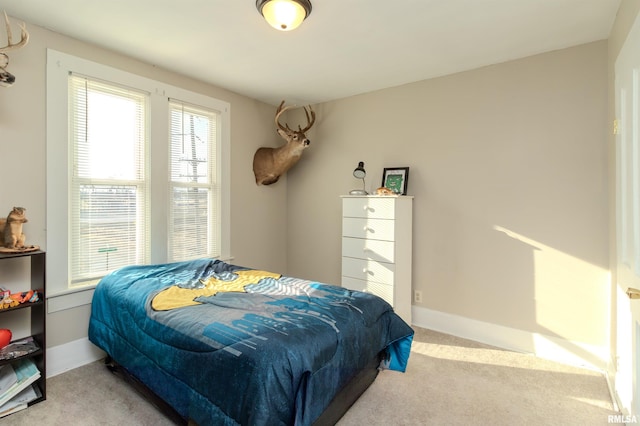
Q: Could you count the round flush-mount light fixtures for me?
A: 1